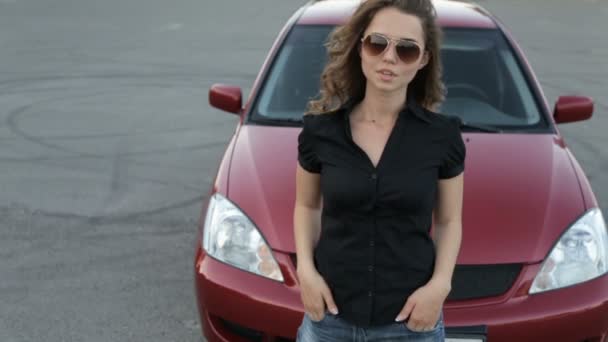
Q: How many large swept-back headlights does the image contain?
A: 2